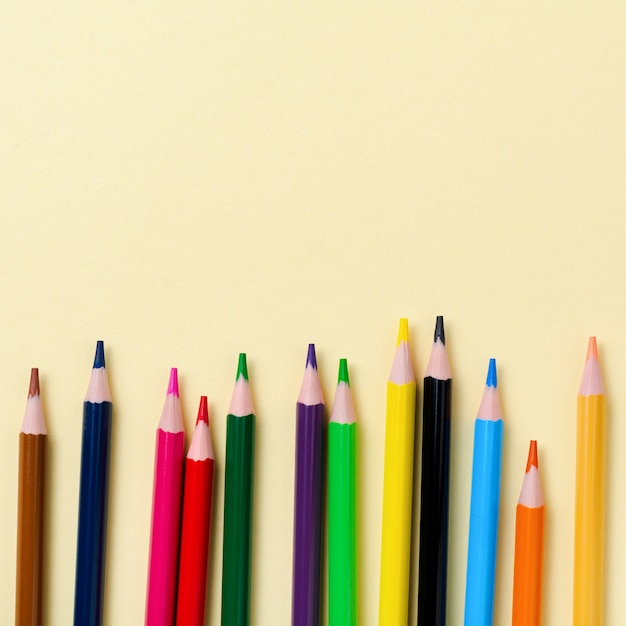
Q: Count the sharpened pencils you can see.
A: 12